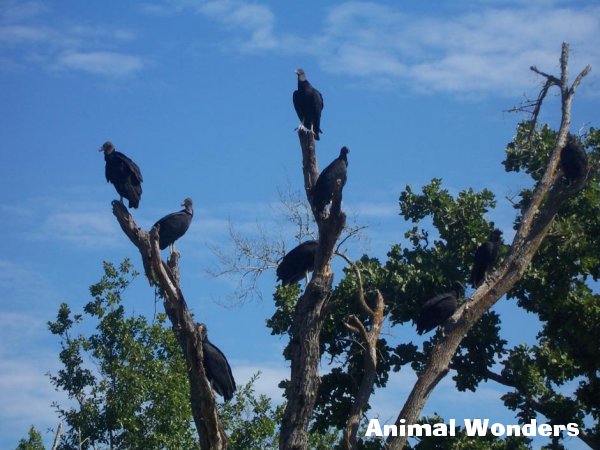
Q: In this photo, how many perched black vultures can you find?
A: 9